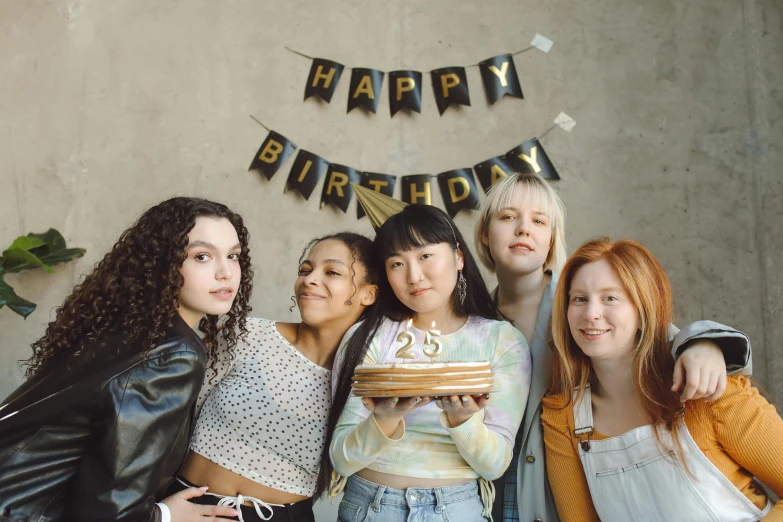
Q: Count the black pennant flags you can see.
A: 13